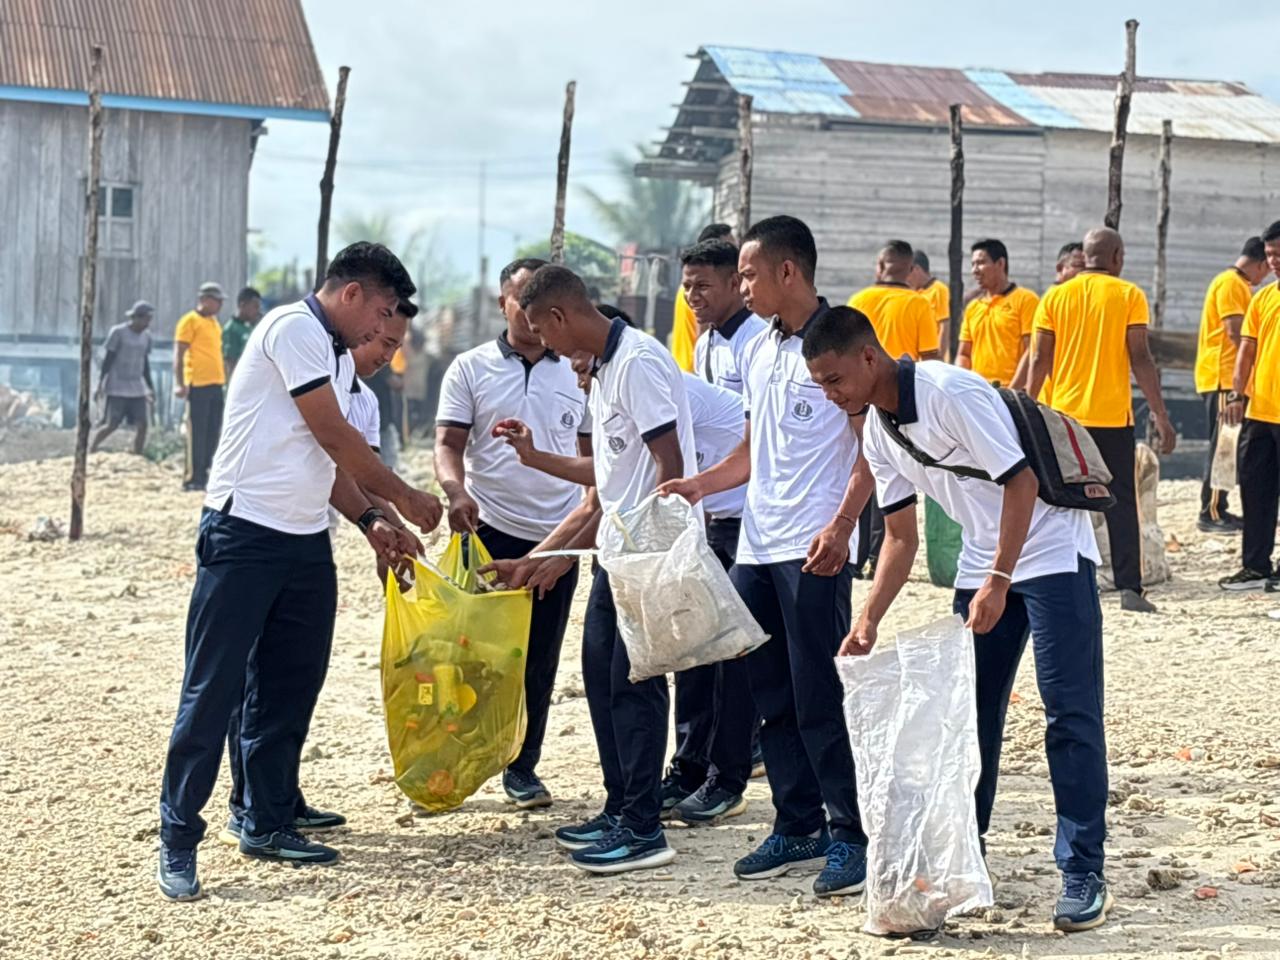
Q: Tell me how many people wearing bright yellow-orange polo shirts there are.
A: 9